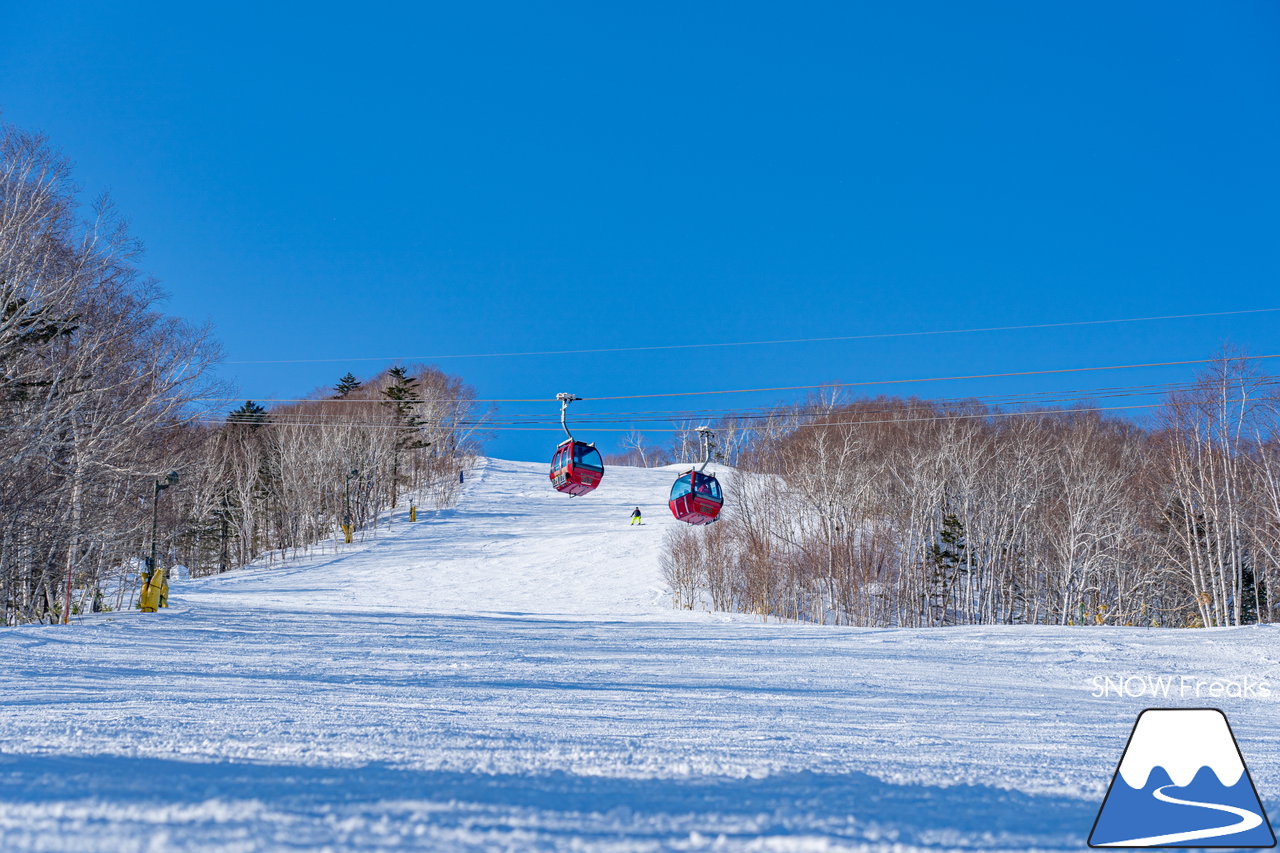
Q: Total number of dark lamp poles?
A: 2